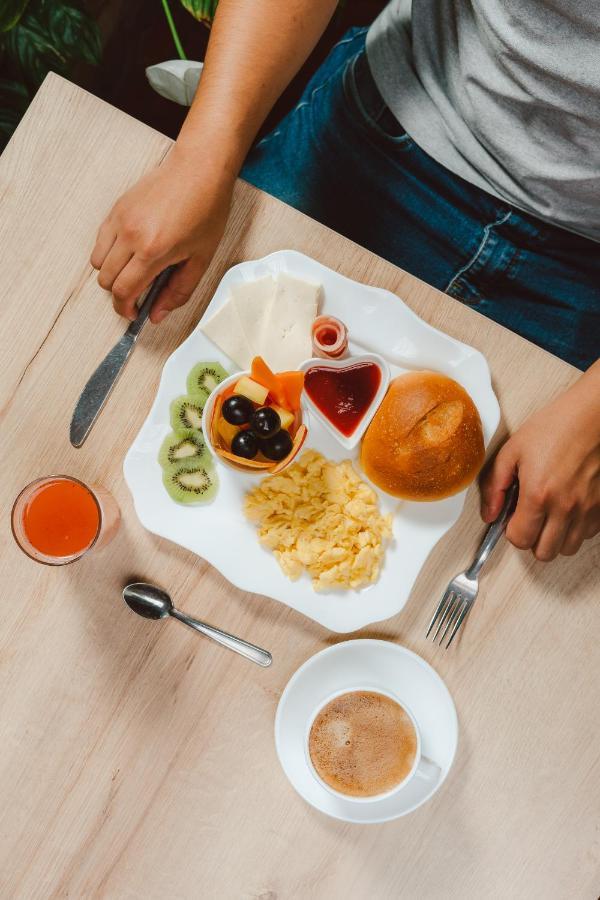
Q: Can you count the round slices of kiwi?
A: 4